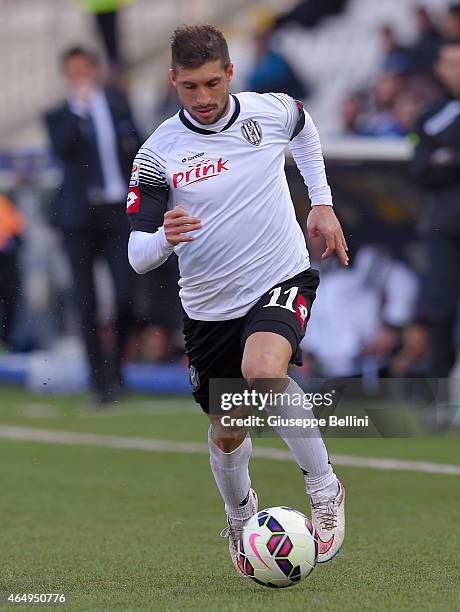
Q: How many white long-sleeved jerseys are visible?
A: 1